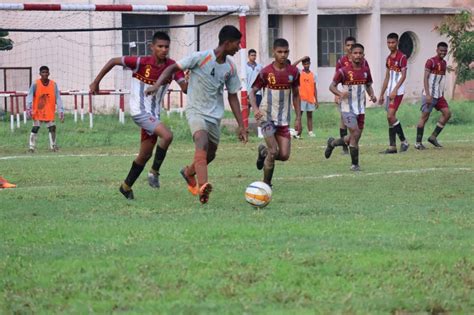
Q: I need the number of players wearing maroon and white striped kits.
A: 6